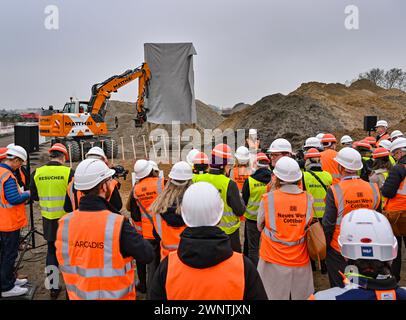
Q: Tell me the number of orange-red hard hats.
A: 10